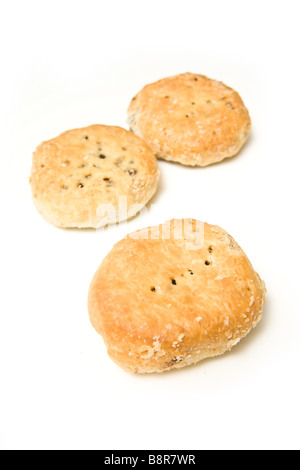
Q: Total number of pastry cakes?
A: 3